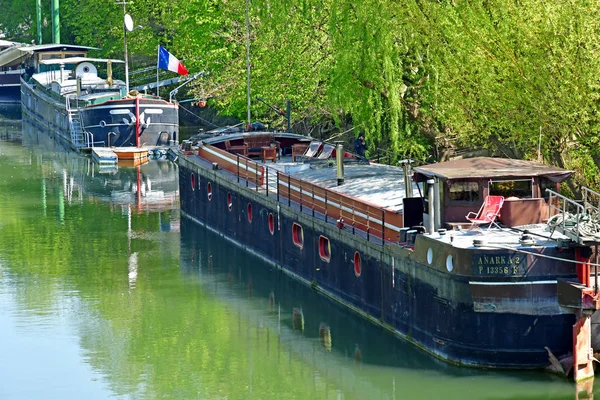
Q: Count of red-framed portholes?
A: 8